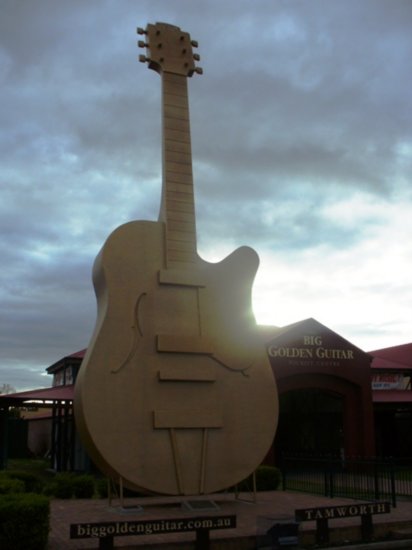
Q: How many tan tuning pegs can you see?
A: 6